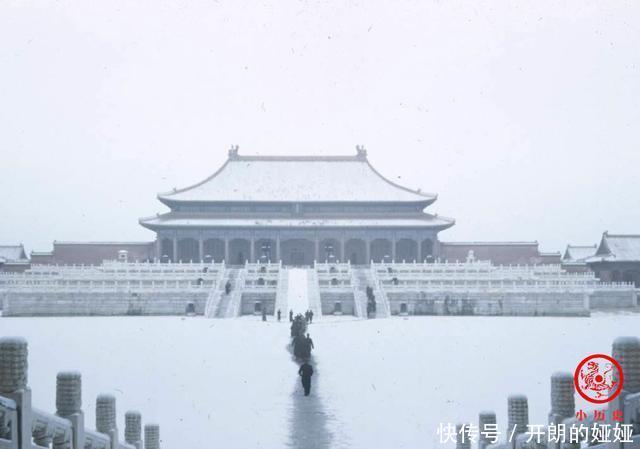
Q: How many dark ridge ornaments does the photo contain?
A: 2